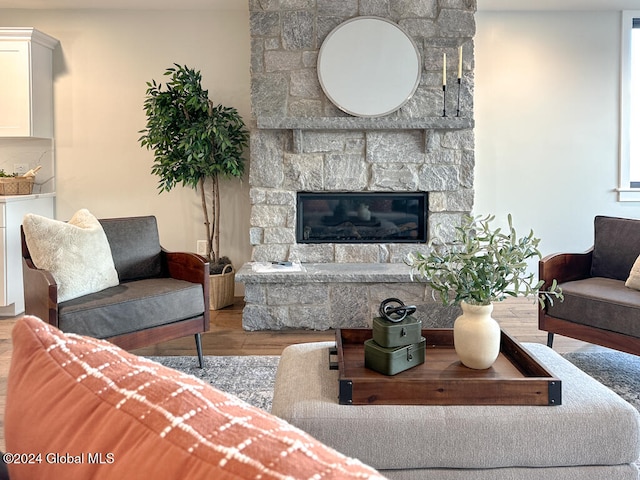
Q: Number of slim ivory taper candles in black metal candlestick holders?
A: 2